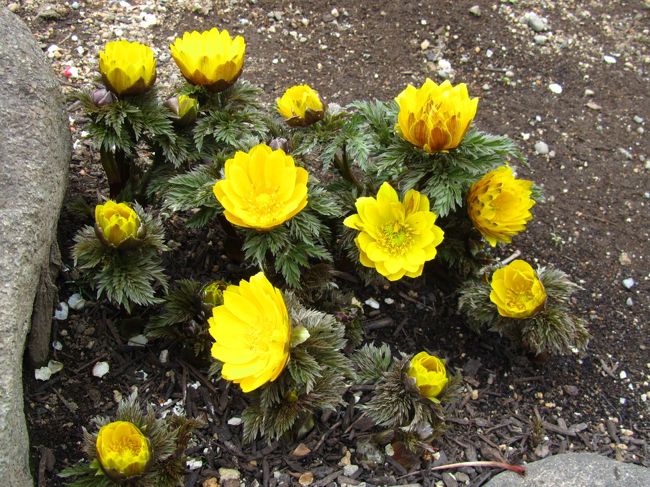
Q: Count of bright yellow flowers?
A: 12